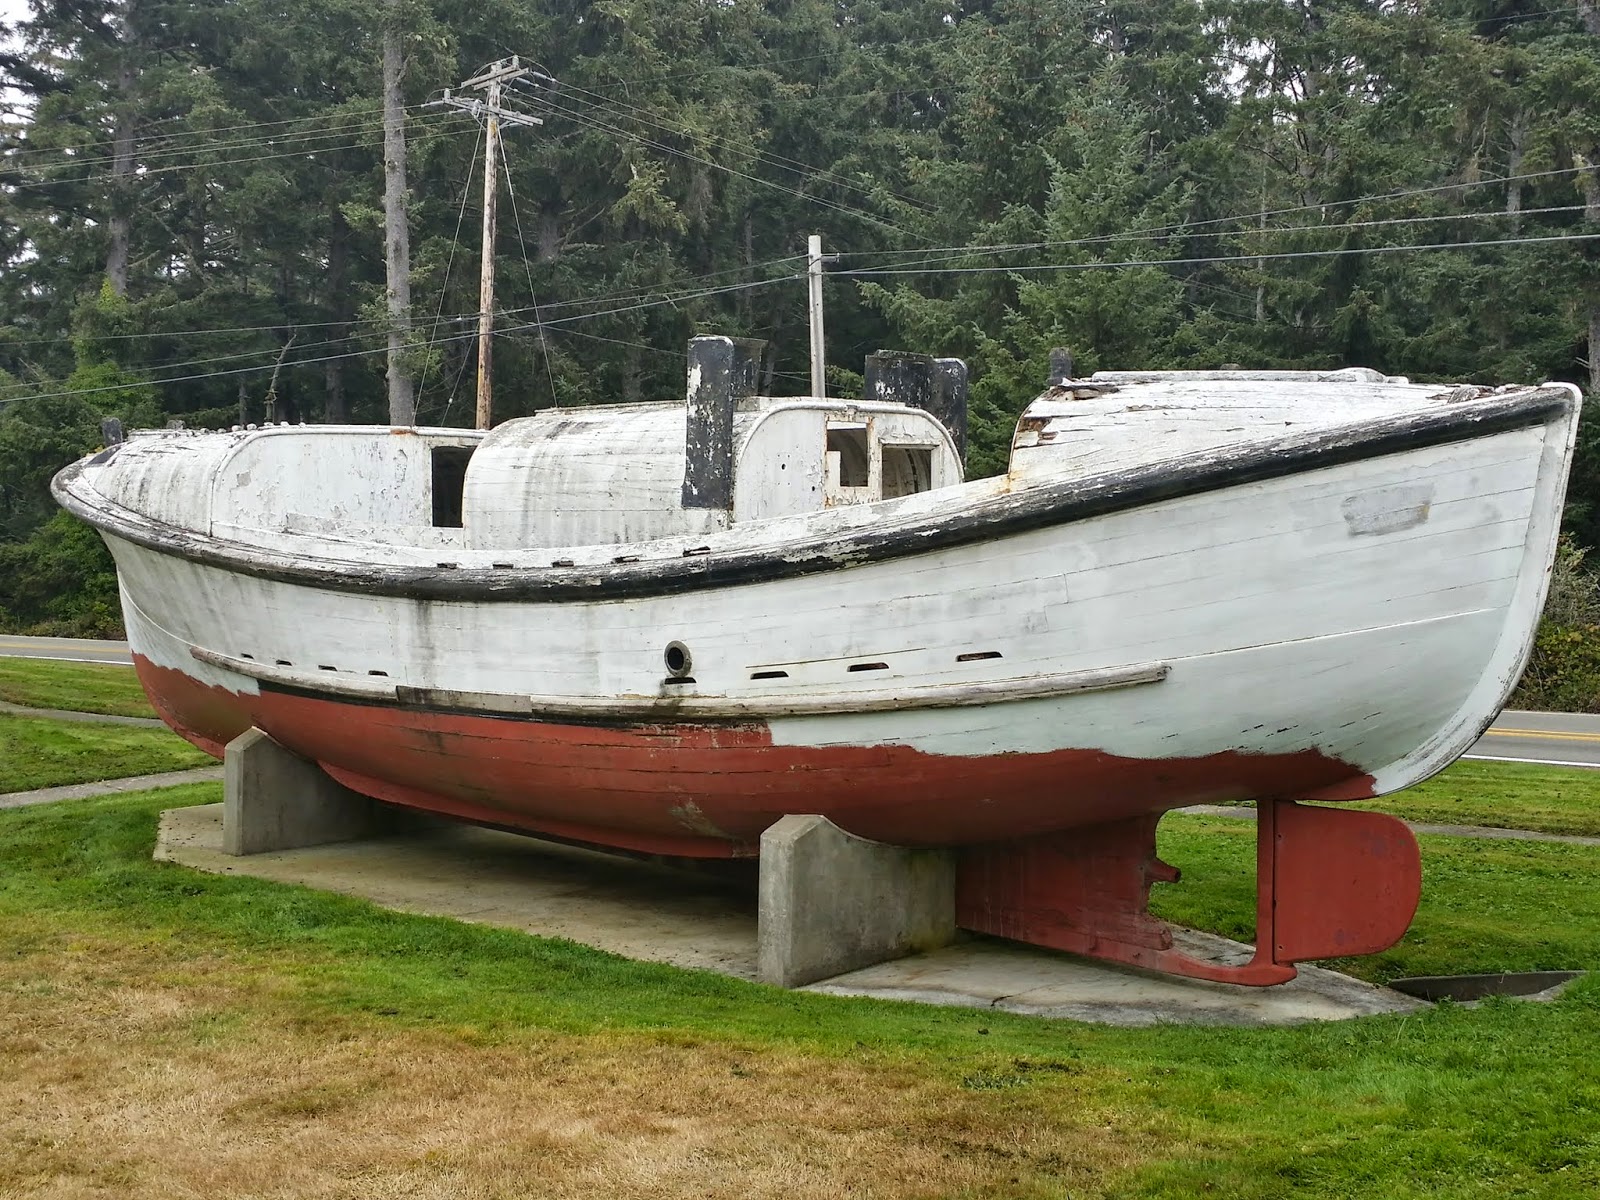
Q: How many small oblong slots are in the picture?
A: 13